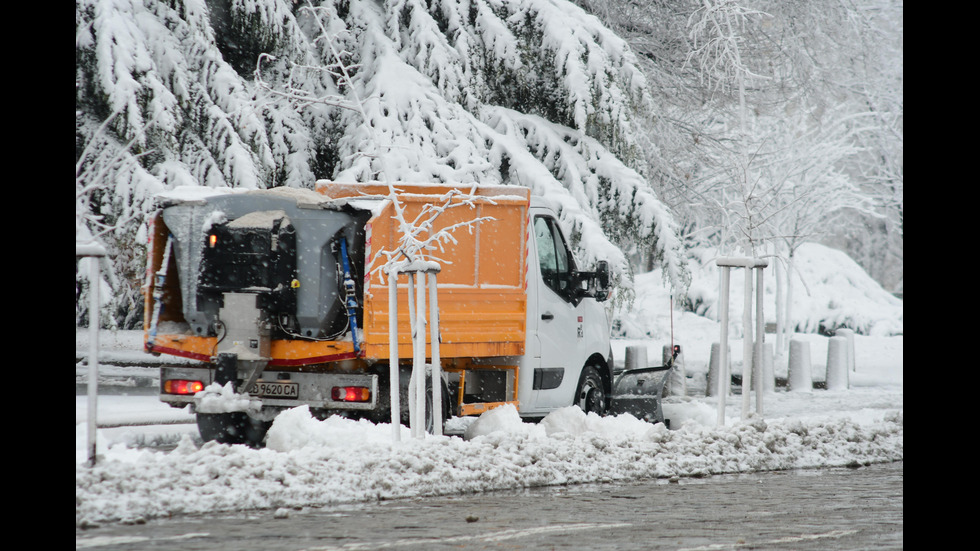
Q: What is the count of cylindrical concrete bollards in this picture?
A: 7